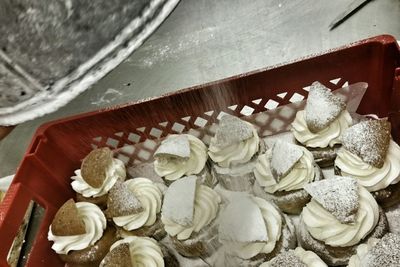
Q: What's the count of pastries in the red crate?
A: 14